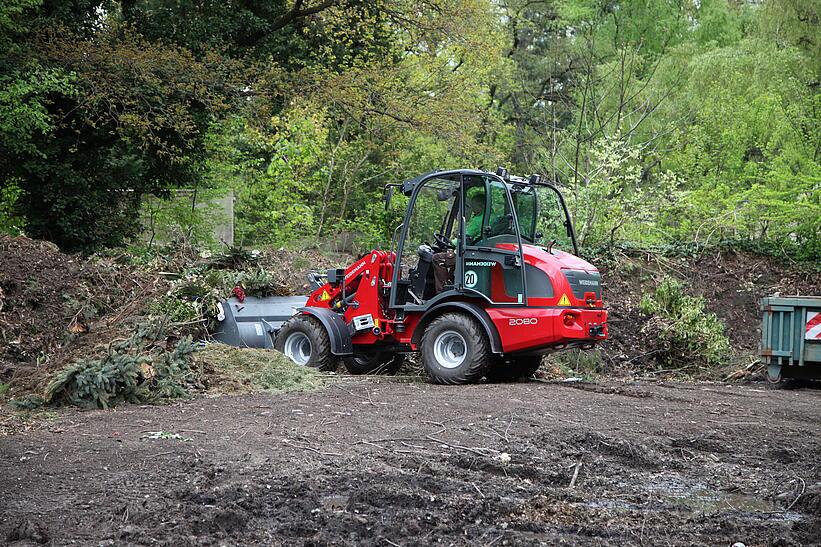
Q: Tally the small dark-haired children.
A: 0